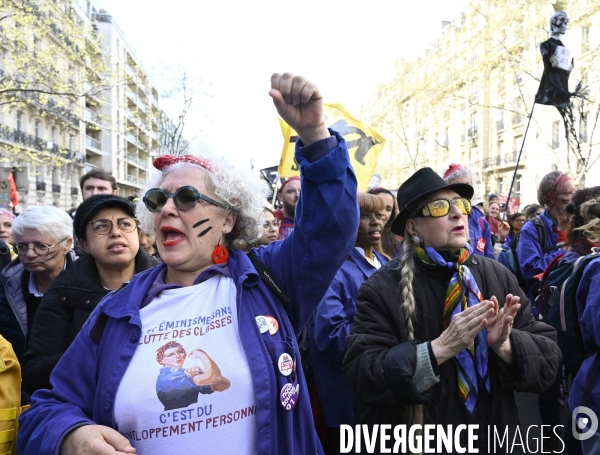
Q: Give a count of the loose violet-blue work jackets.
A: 5